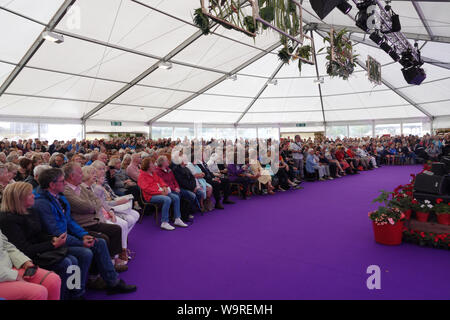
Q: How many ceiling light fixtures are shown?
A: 5